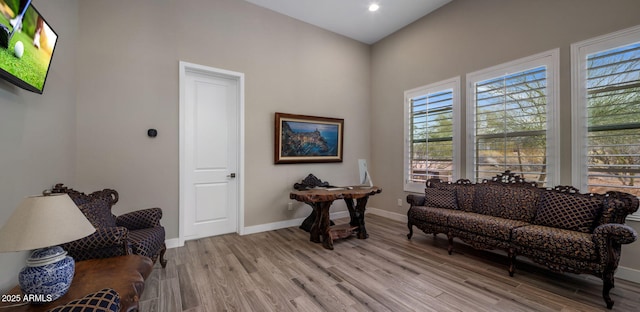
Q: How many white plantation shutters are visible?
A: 3